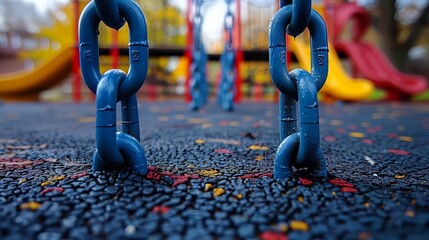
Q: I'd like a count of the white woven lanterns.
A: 0